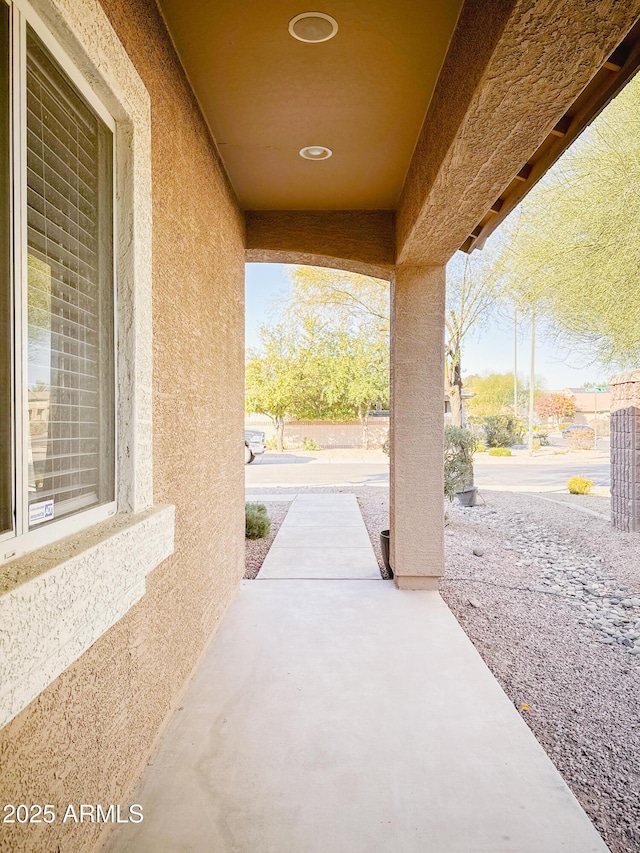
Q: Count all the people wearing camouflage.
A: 0